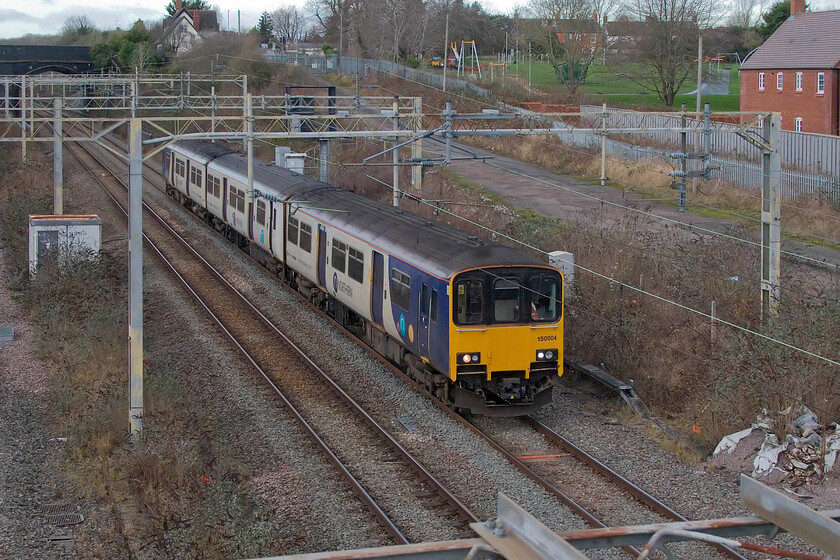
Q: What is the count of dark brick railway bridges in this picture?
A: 1